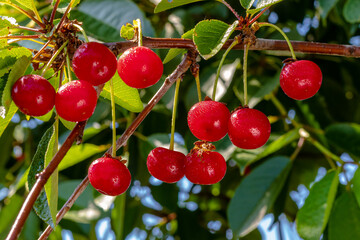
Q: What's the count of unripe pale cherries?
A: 0